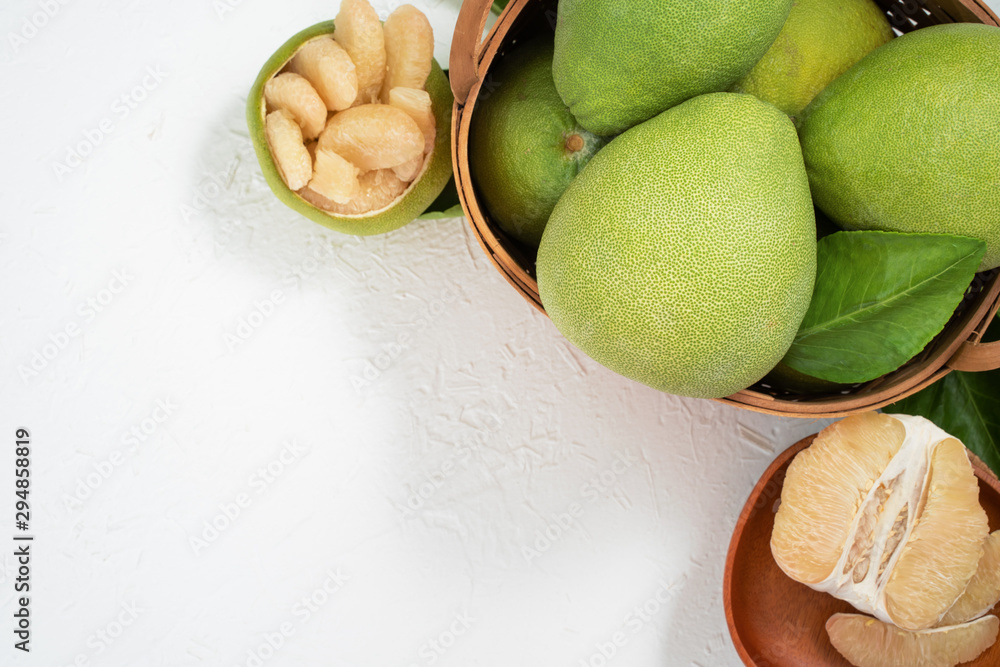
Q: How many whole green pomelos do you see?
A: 5